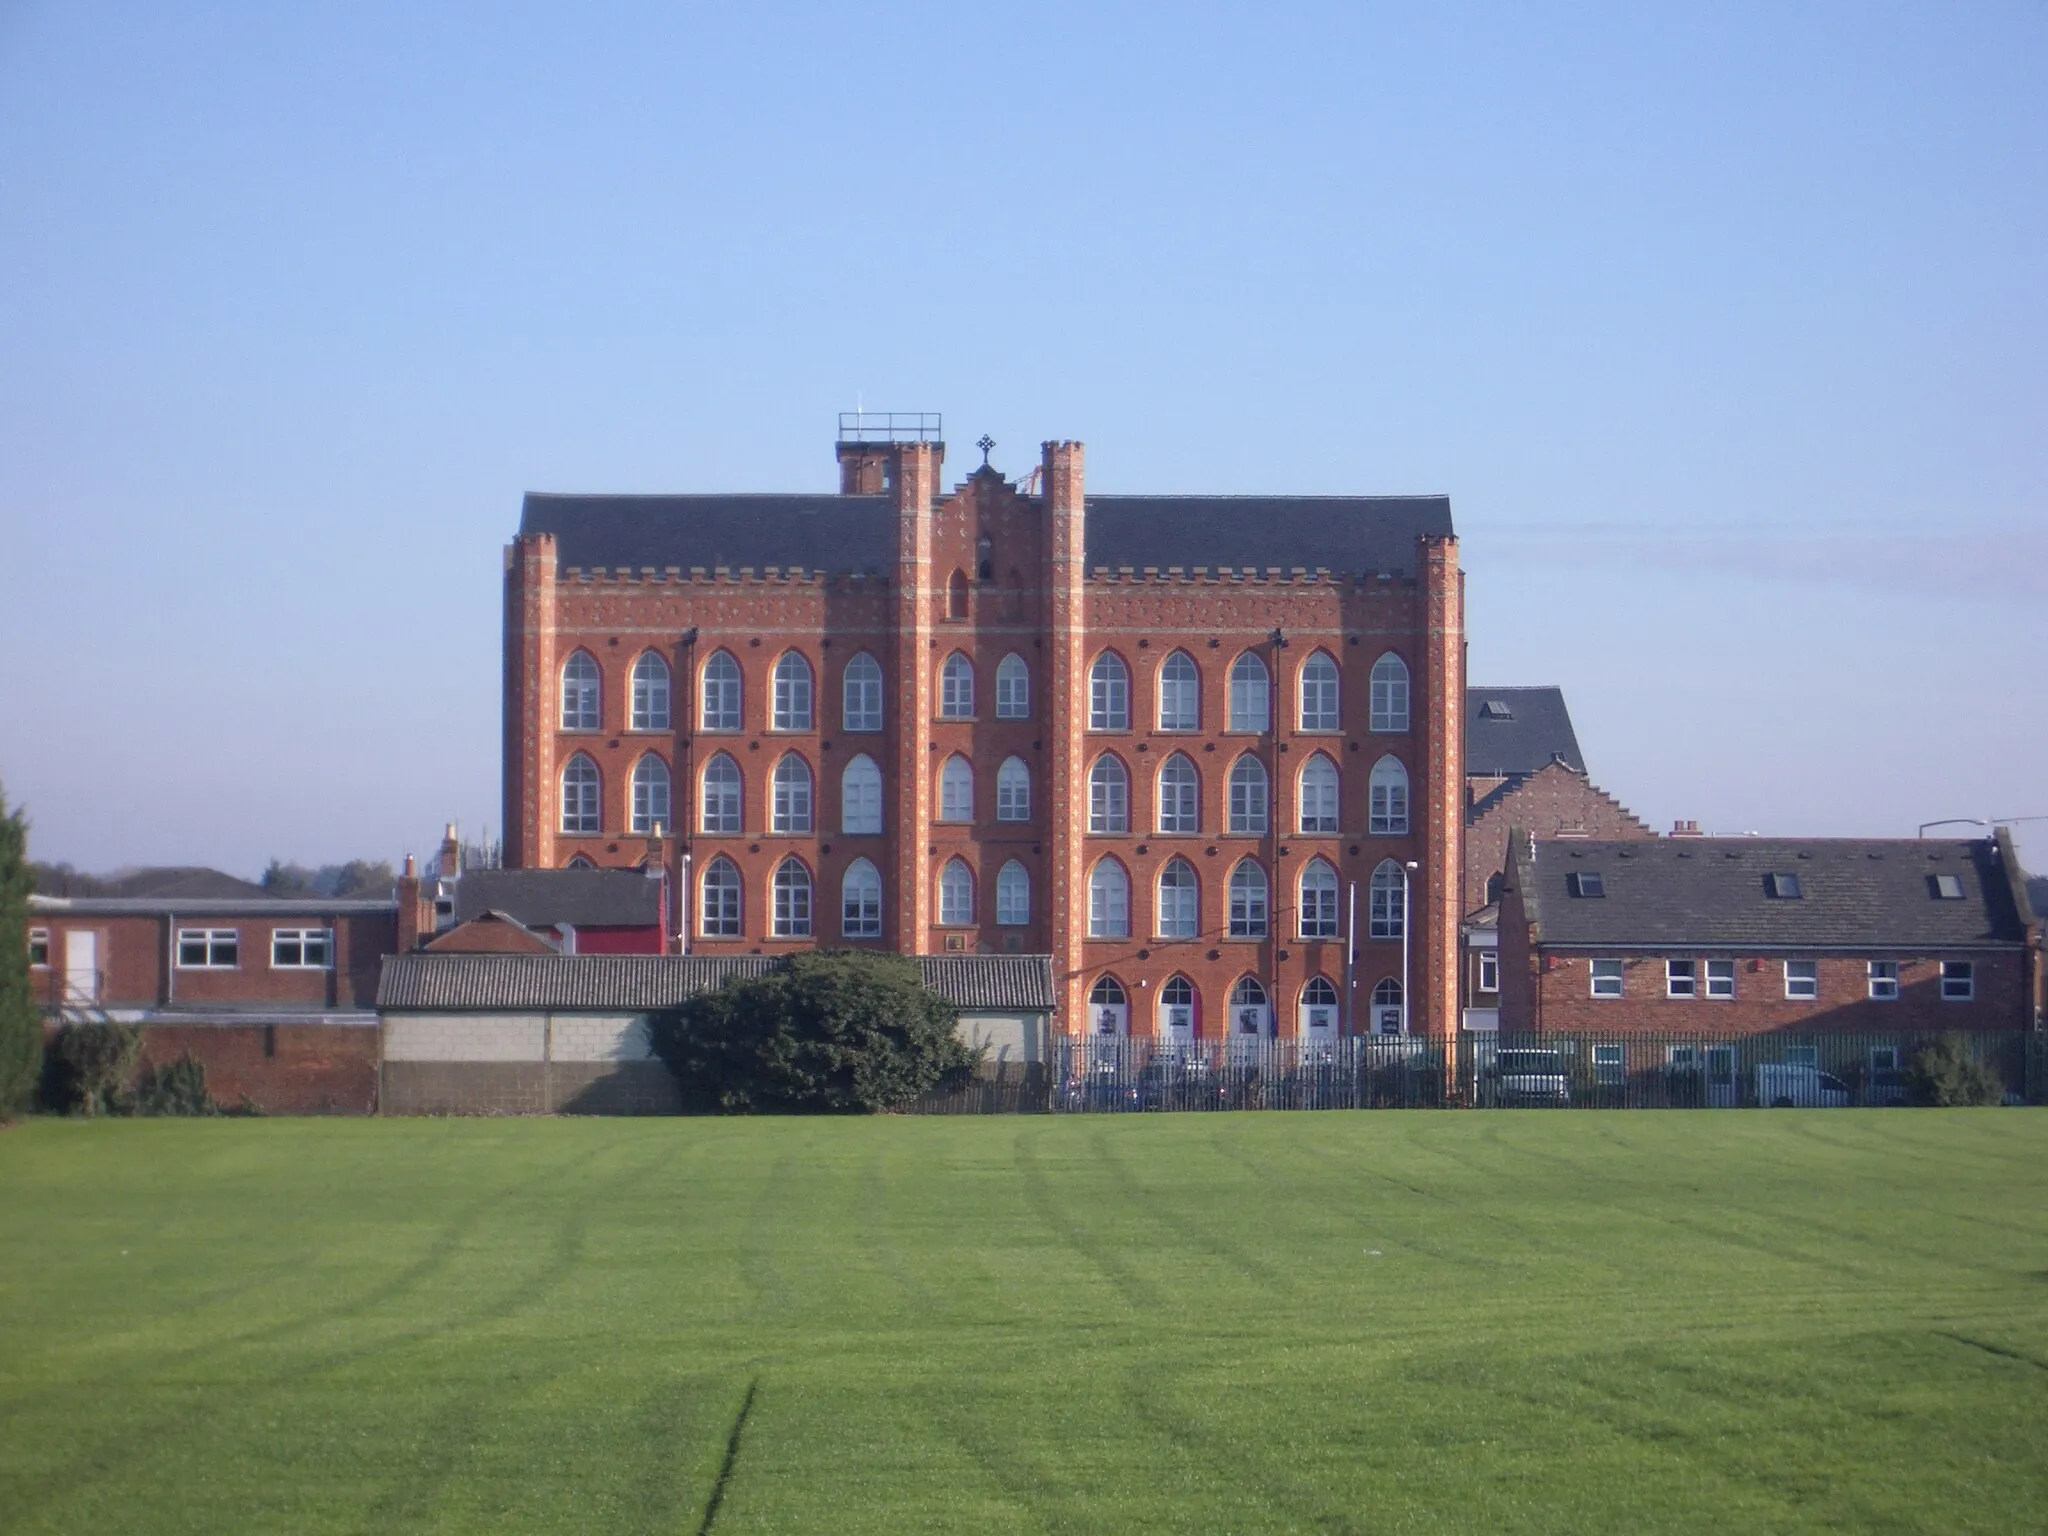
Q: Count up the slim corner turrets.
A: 4